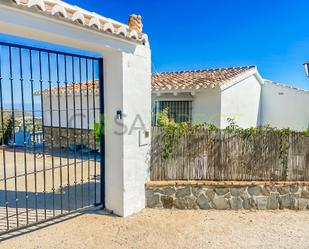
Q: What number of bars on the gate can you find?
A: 12